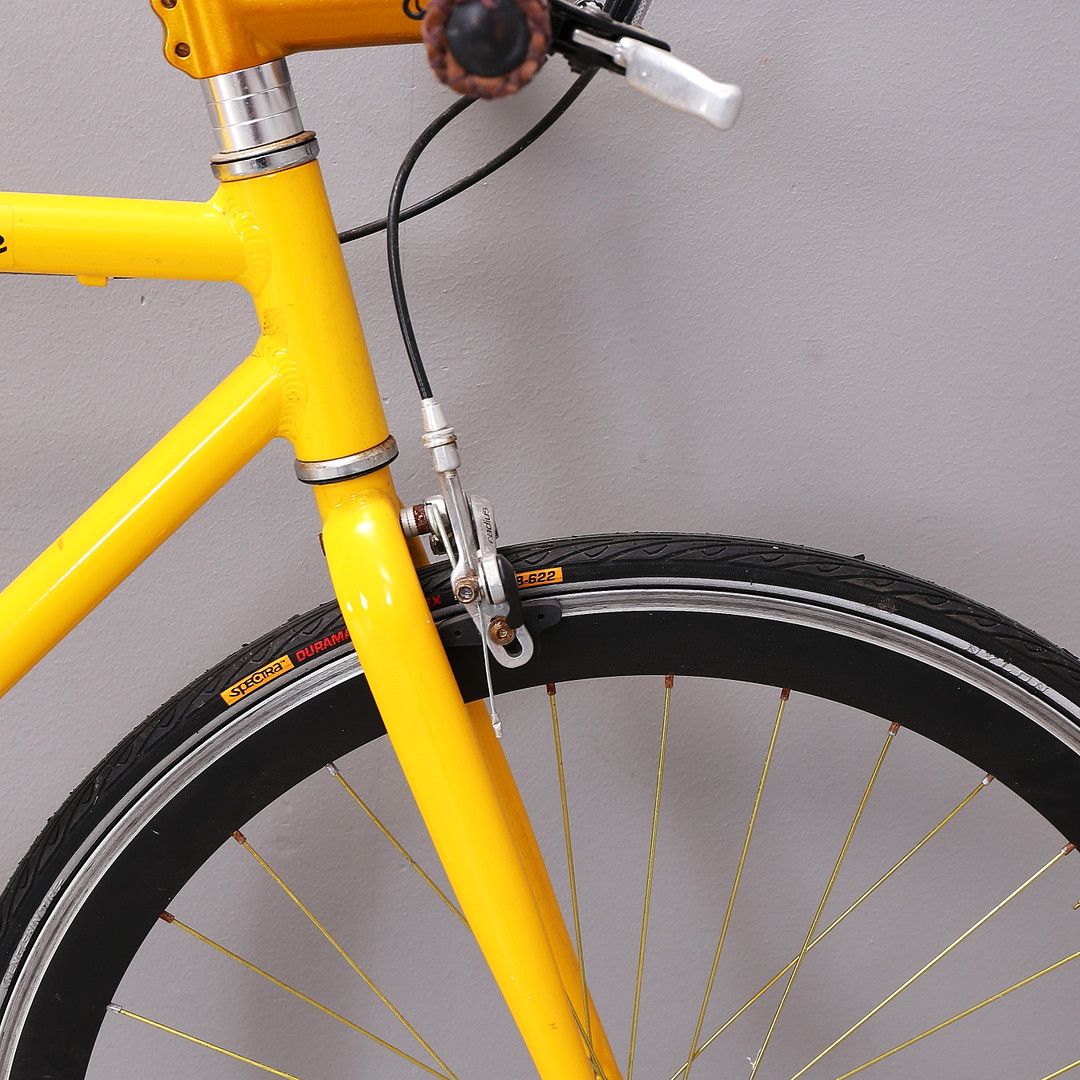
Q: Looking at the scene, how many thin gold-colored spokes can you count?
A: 13